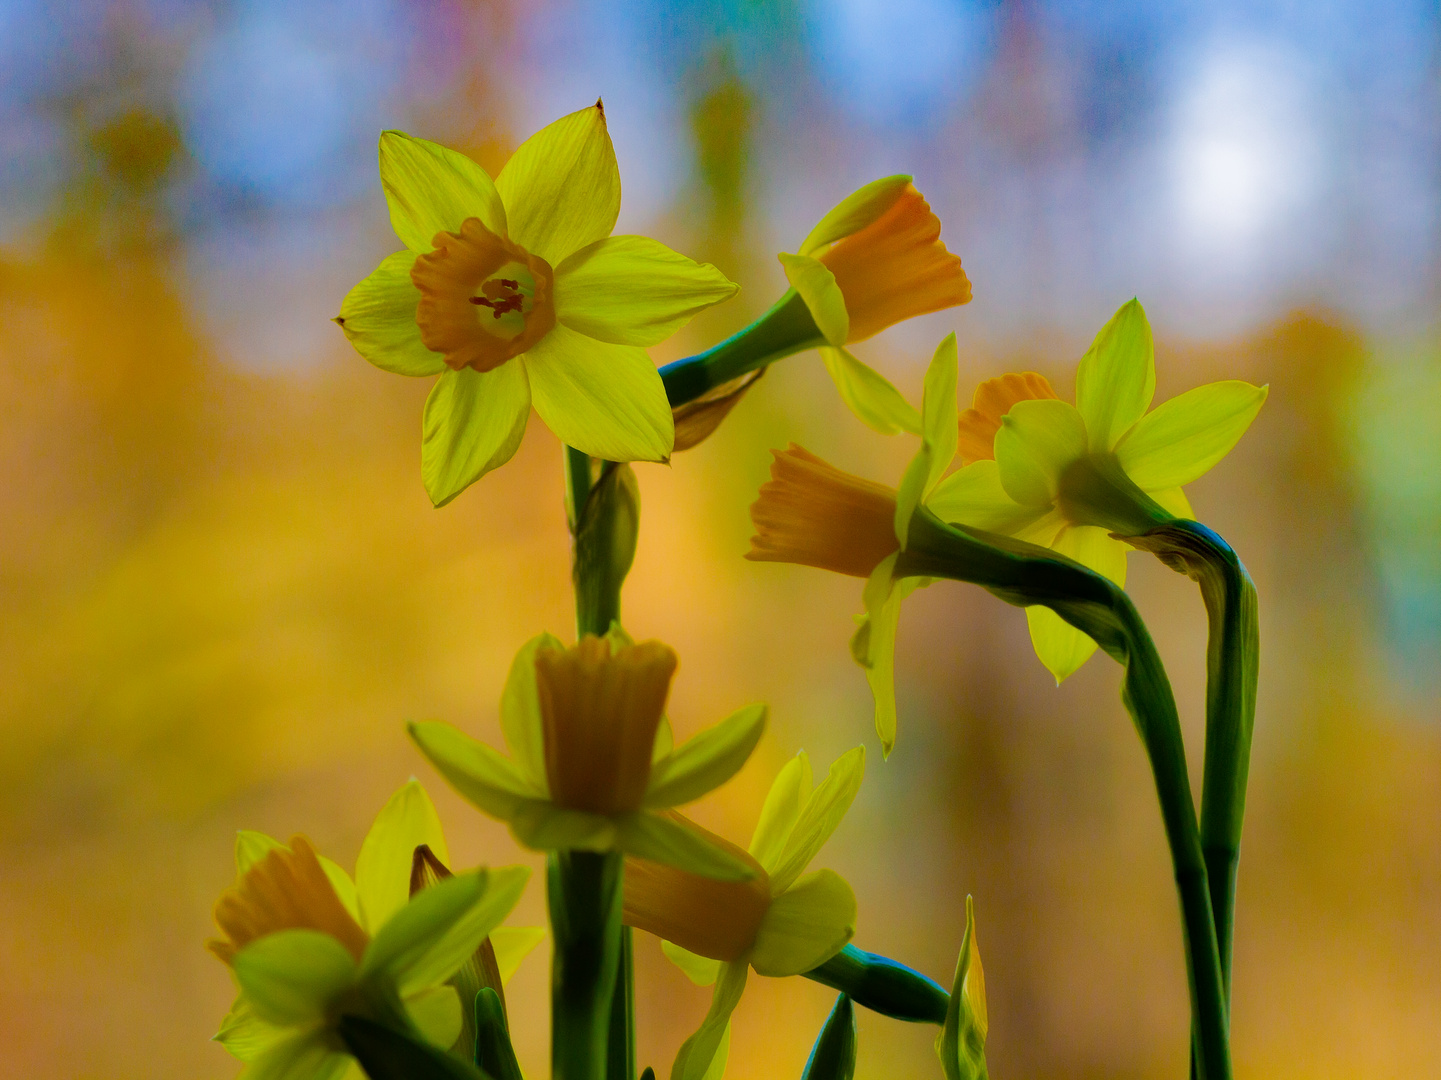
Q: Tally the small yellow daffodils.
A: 7